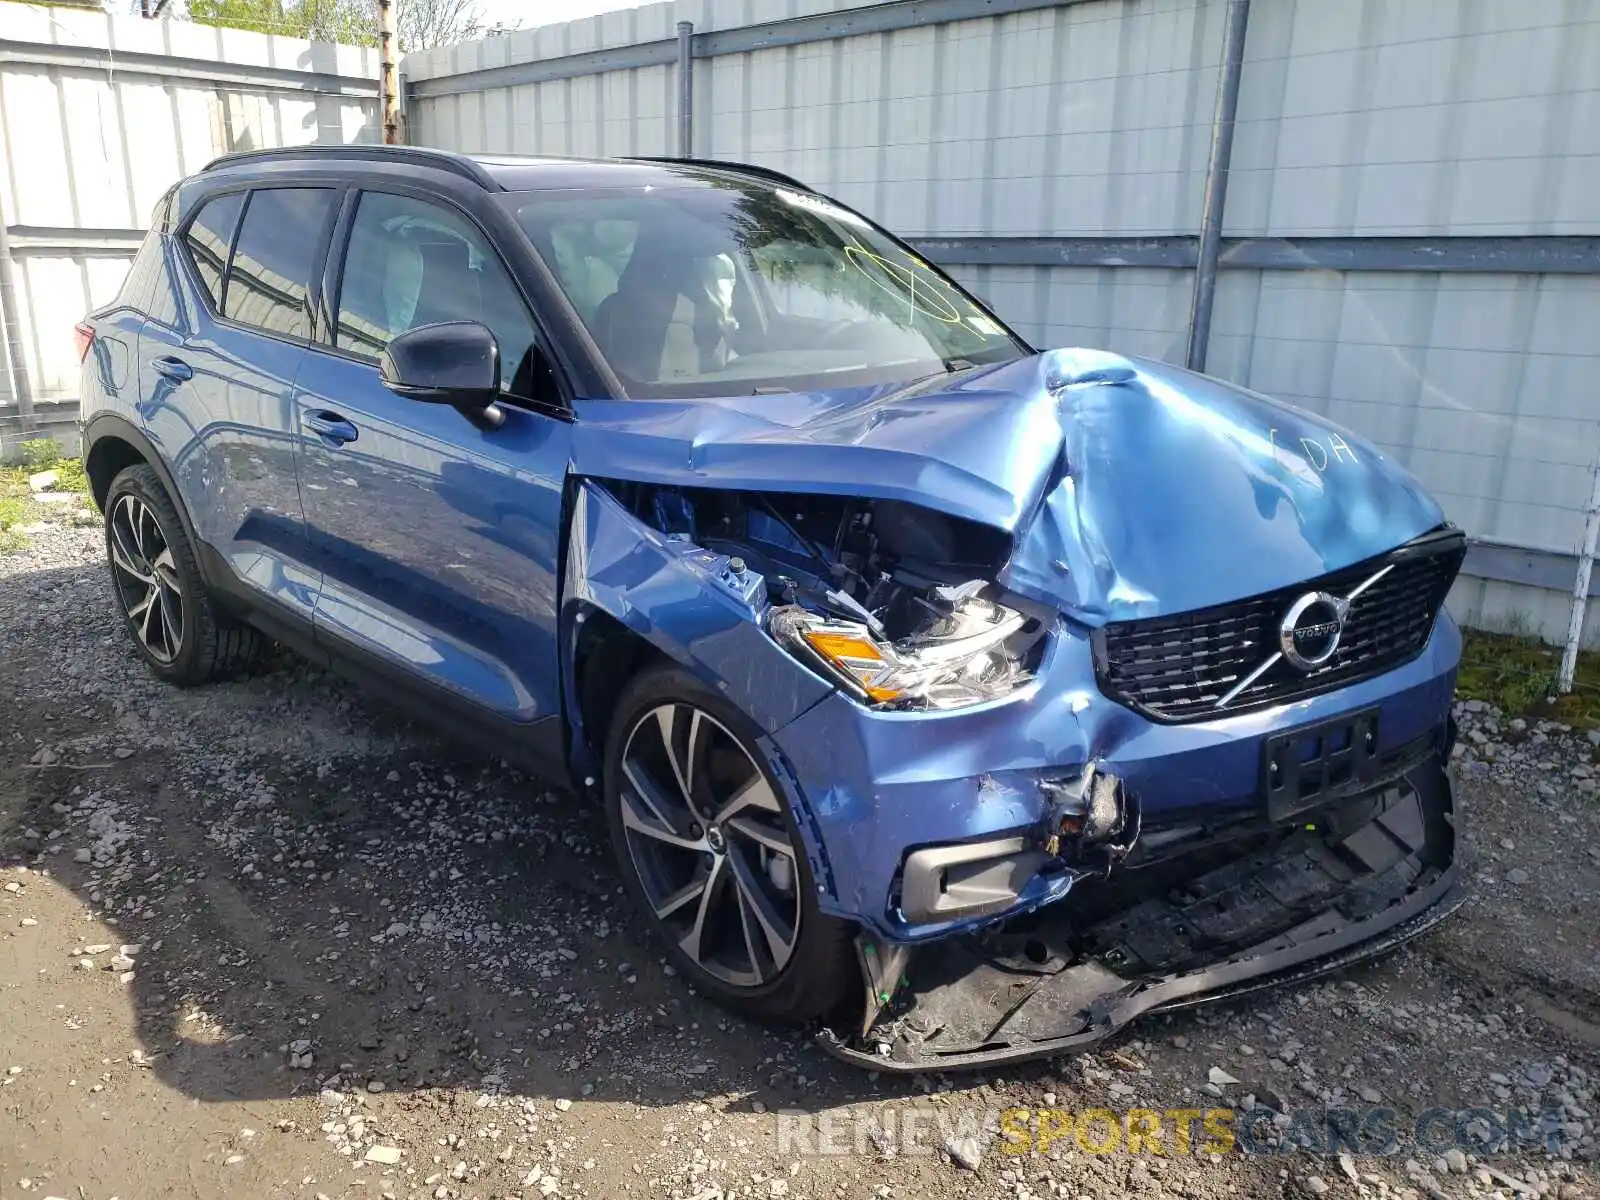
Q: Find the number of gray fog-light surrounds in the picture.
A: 1